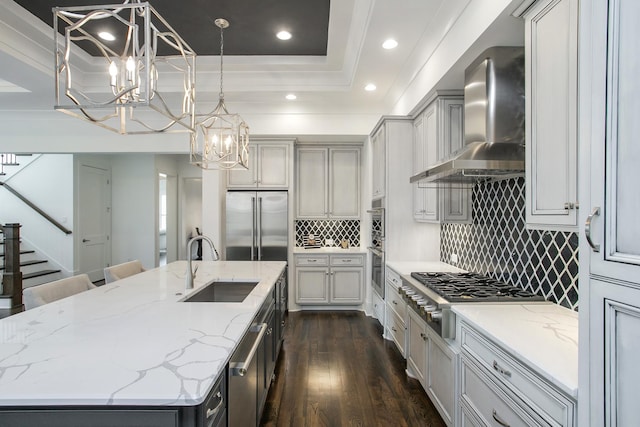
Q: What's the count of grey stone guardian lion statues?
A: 0